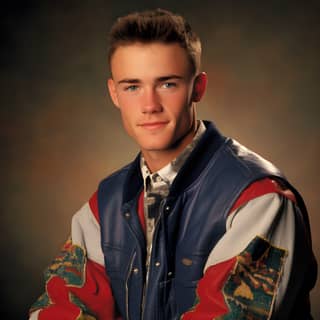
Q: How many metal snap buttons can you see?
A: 5